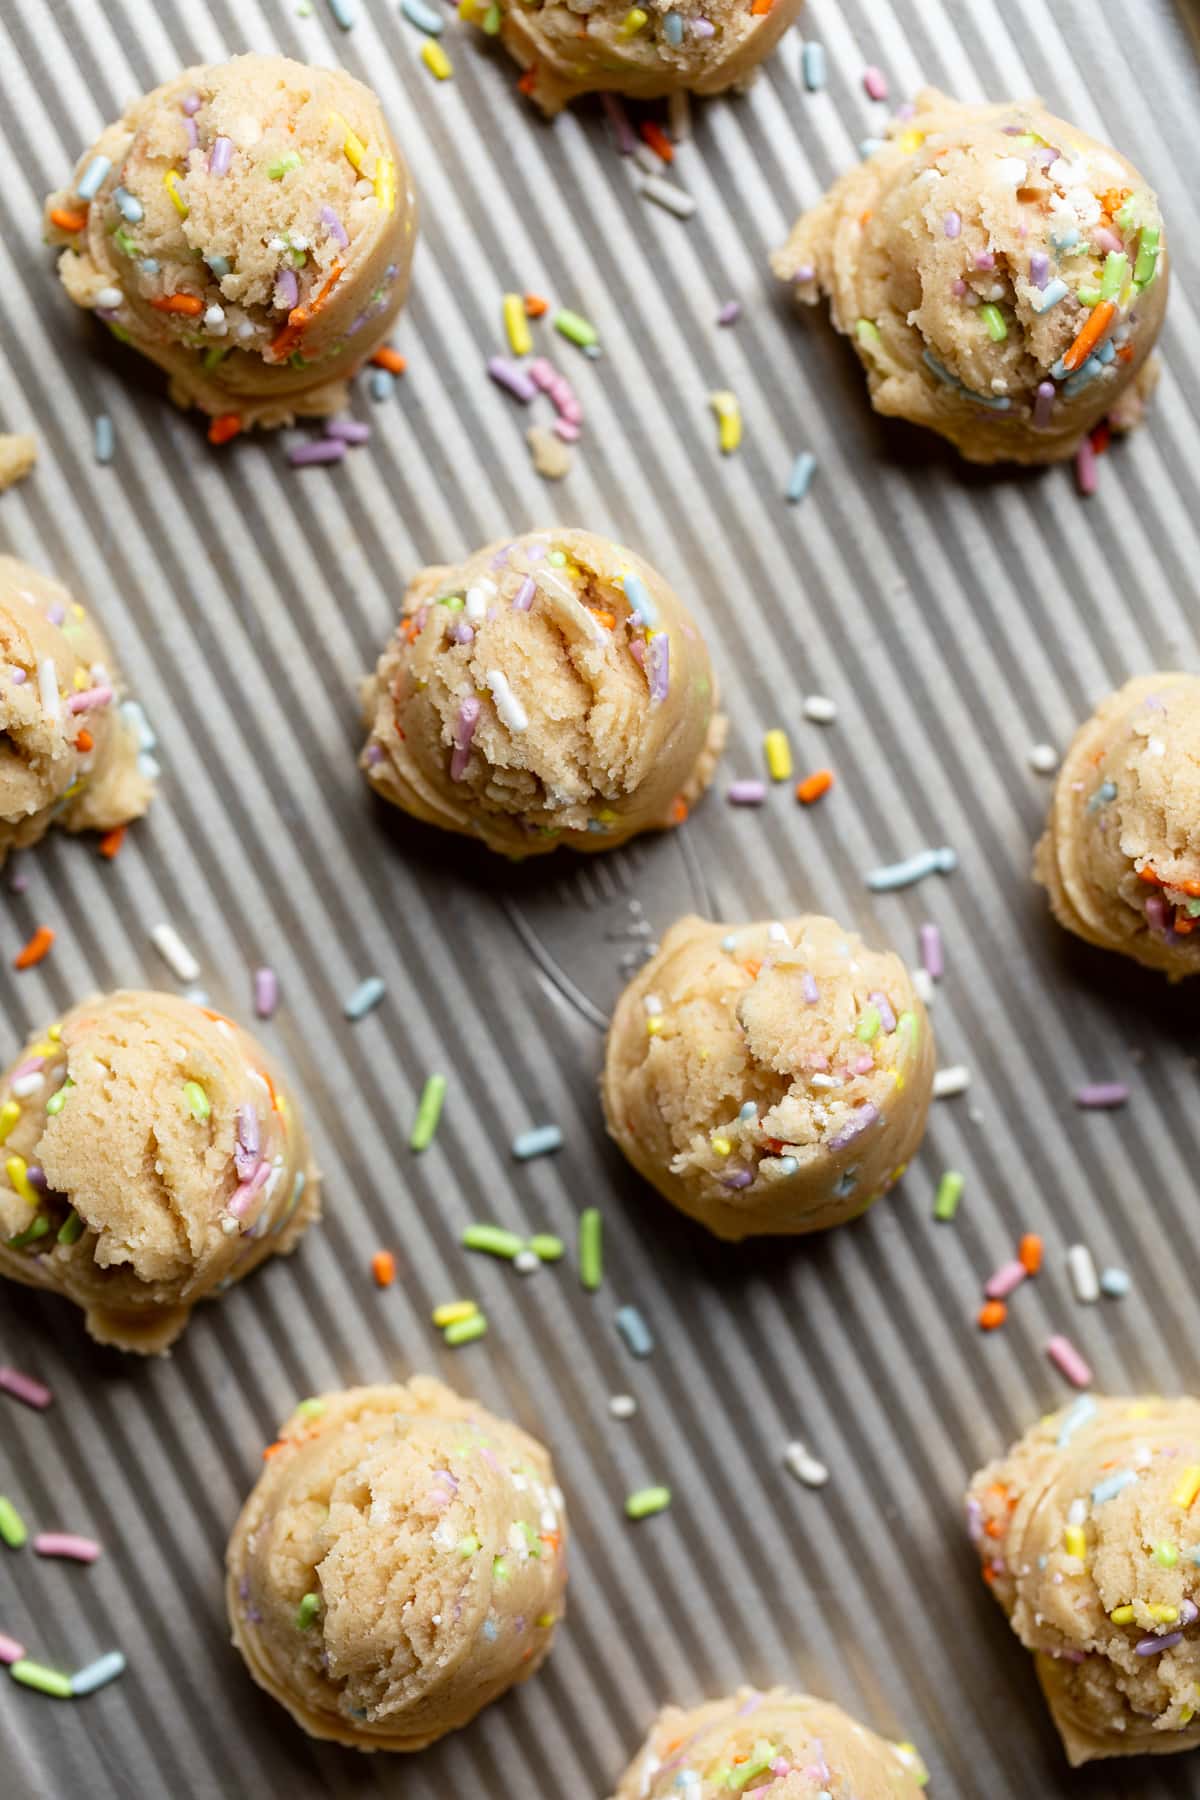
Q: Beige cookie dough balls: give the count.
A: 11